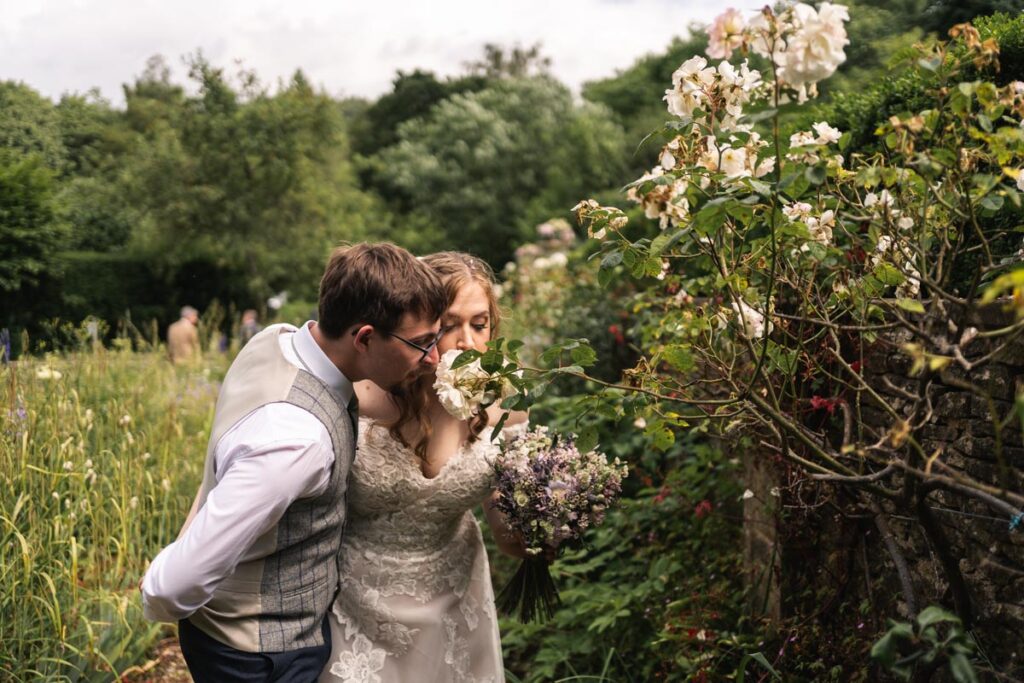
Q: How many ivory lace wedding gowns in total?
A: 1